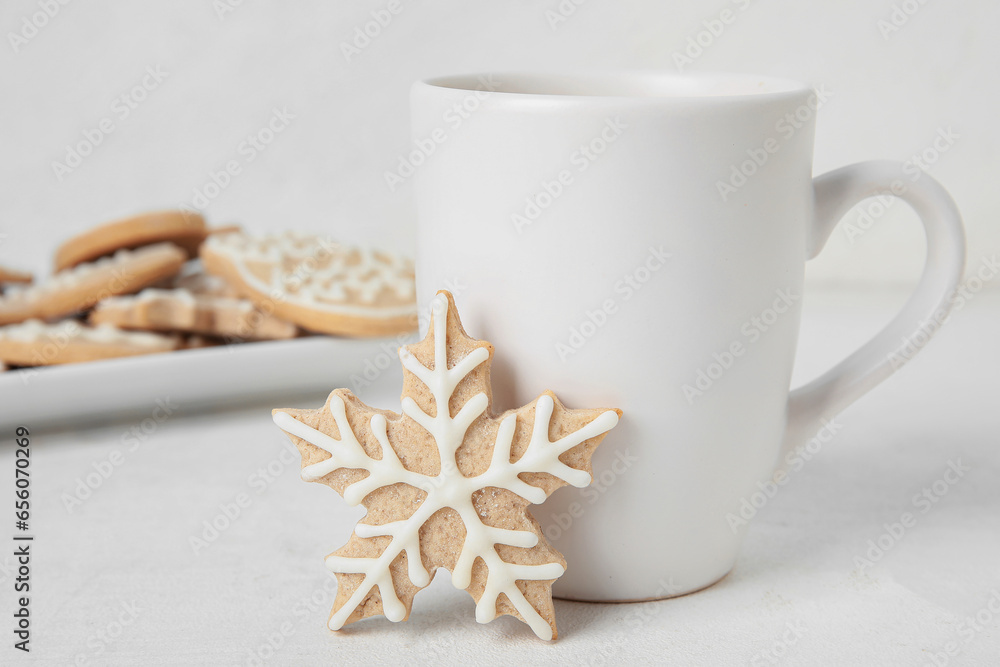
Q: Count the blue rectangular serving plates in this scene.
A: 0